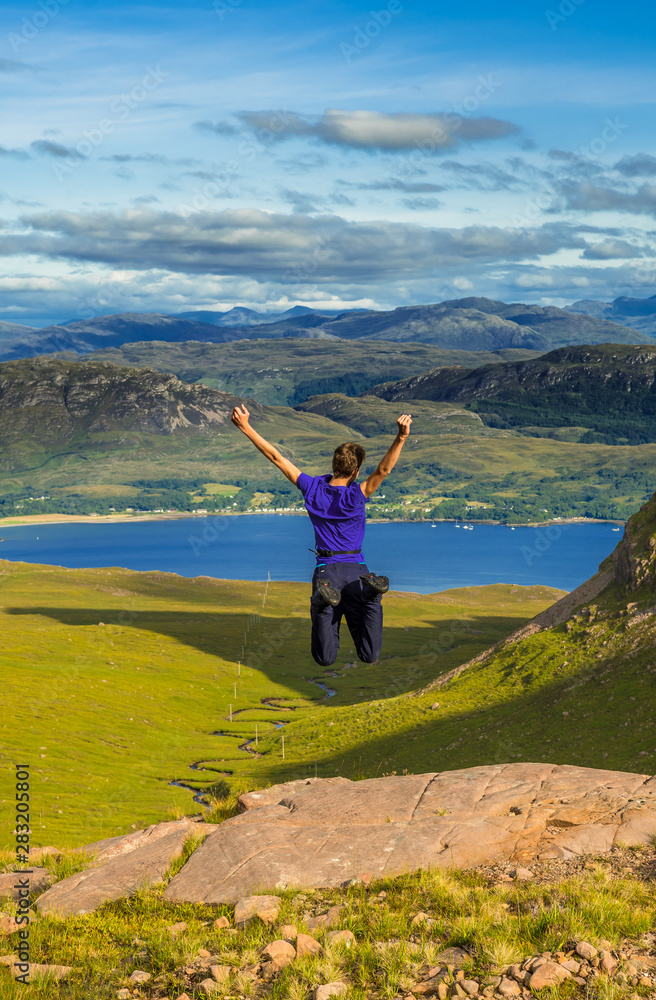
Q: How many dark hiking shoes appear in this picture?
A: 2